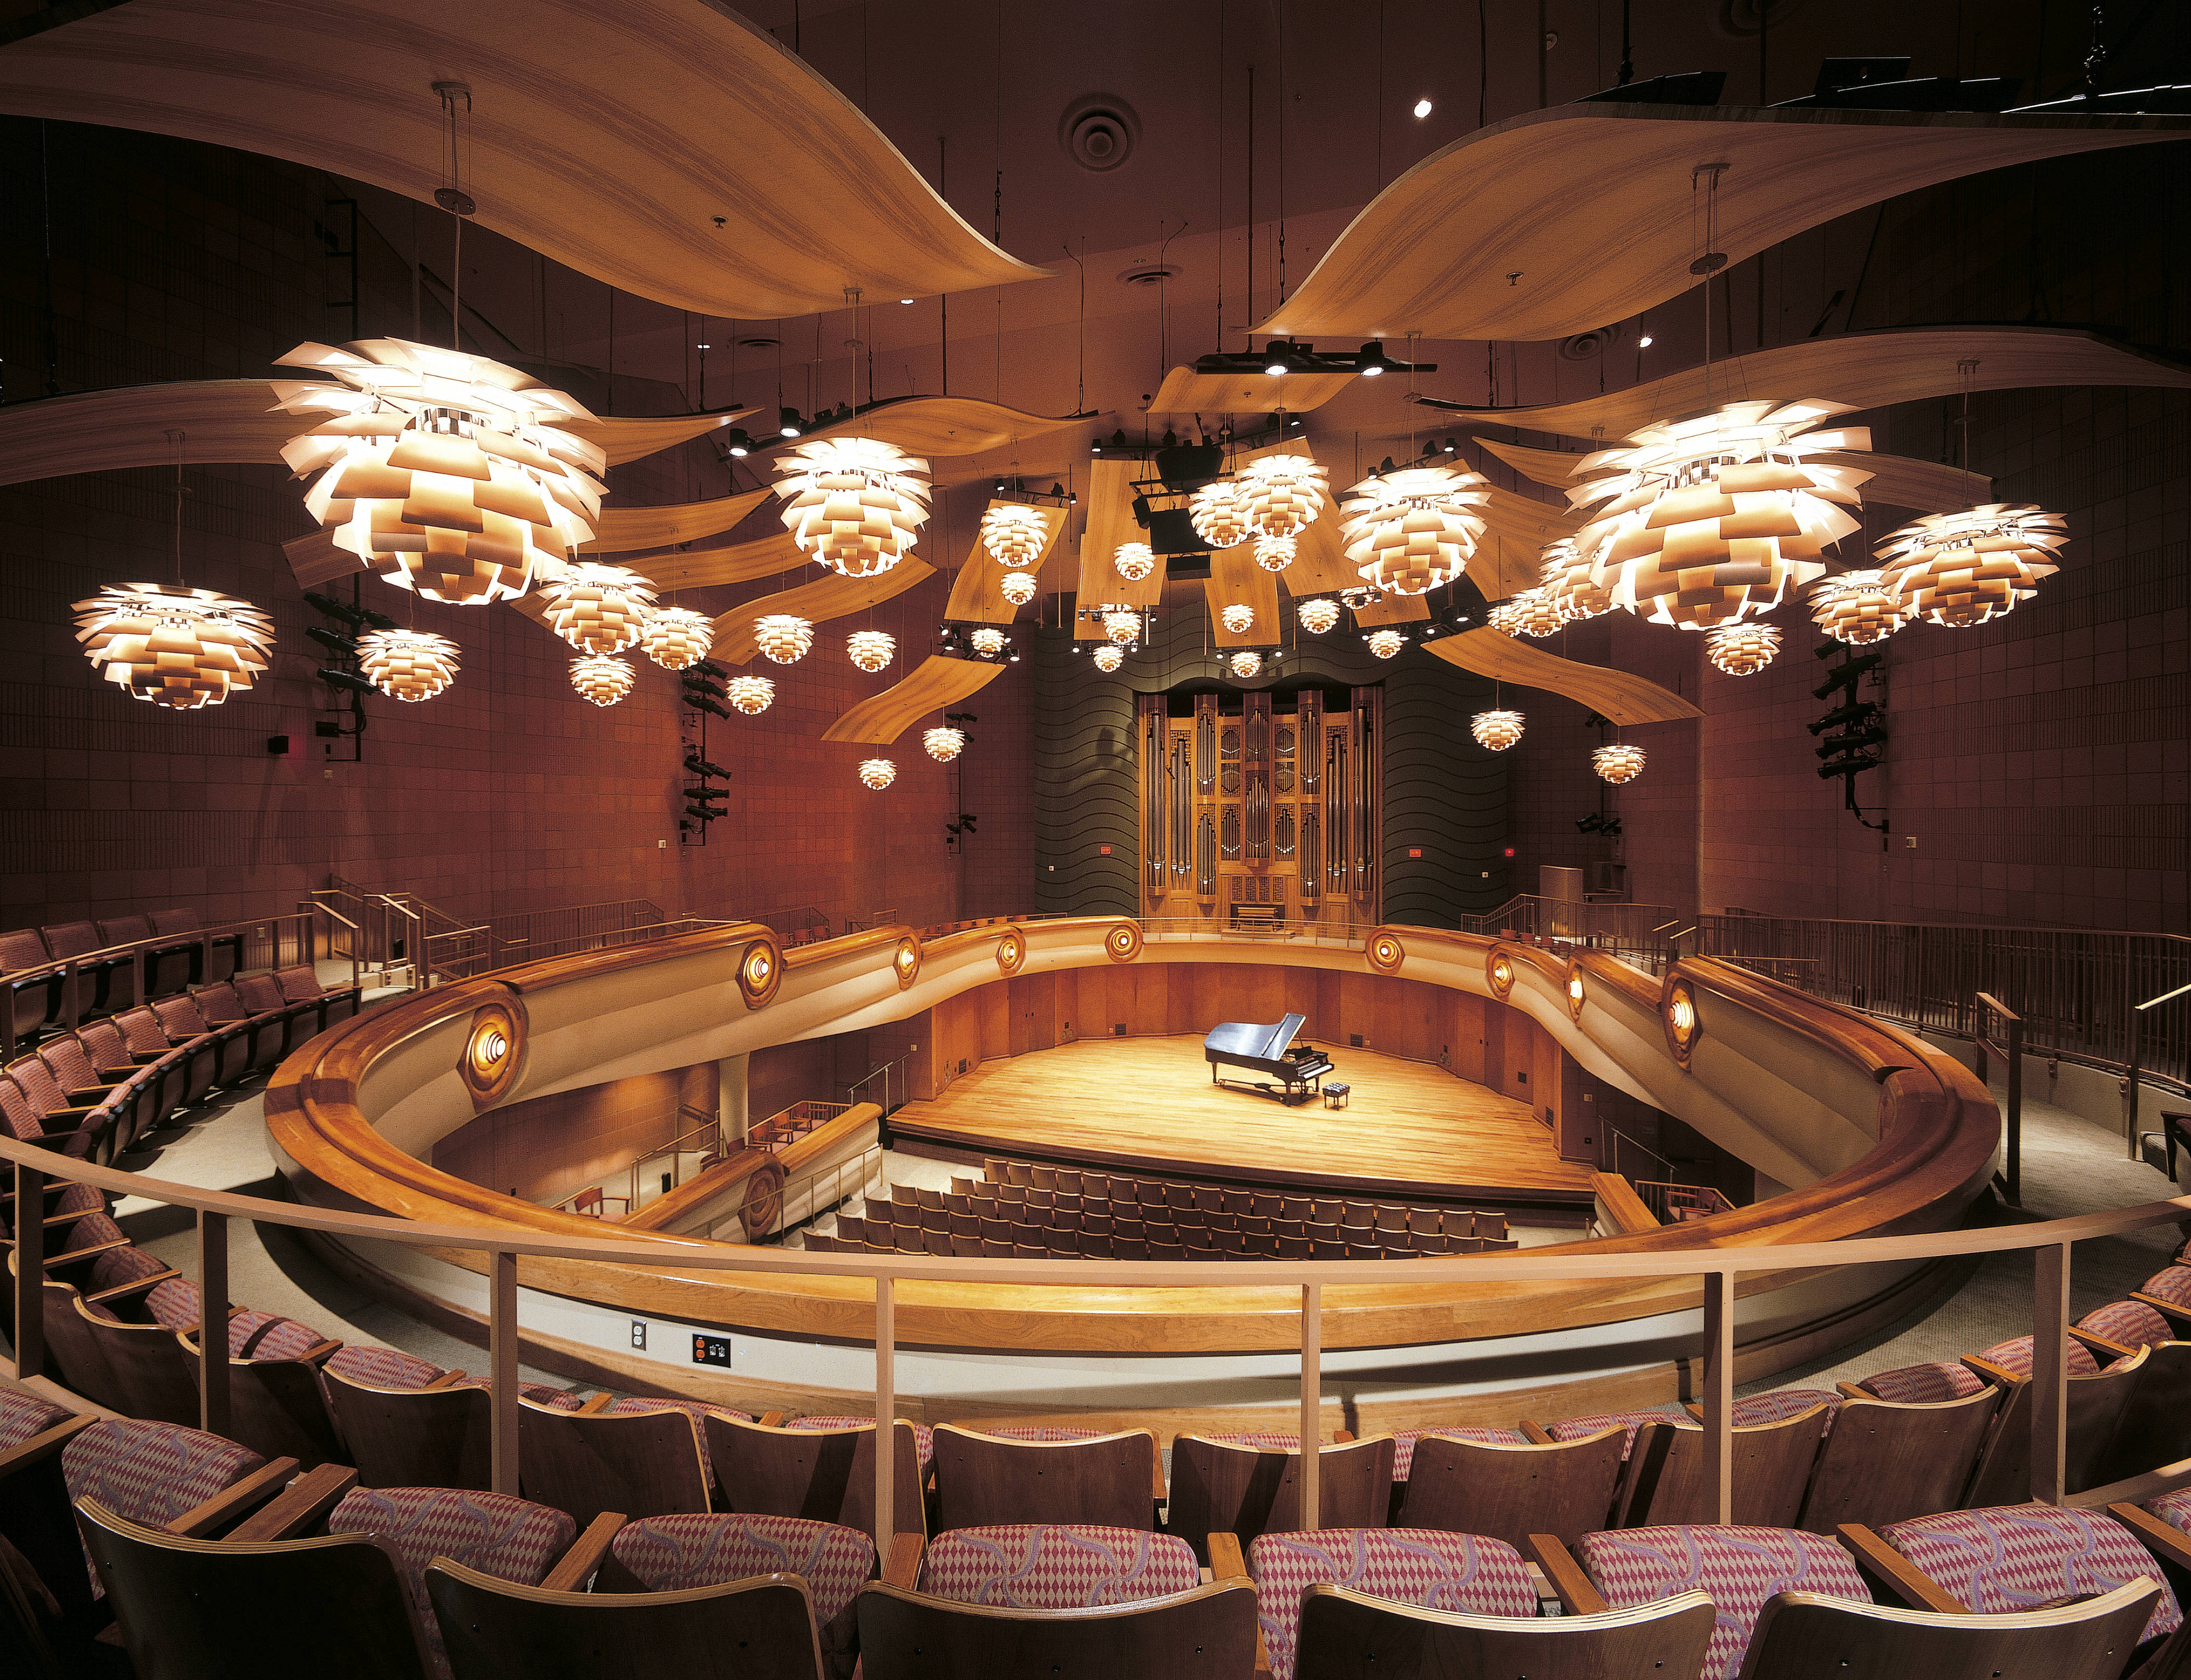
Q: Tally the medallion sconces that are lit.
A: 9